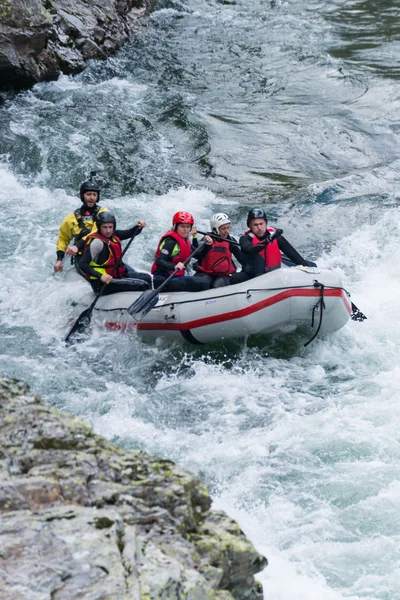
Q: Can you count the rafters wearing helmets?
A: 5